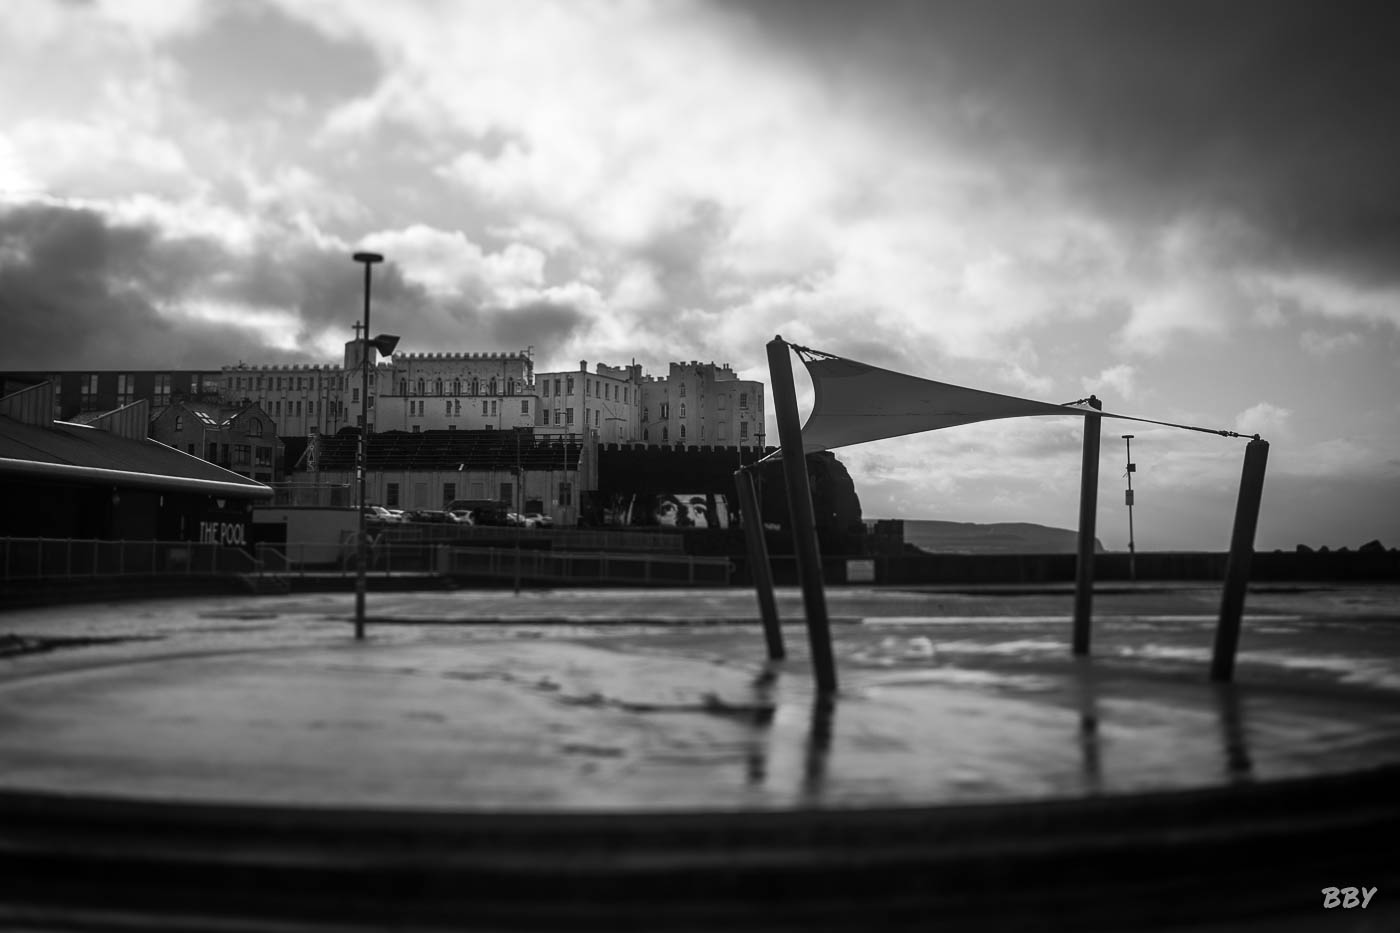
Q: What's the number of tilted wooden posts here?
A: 4